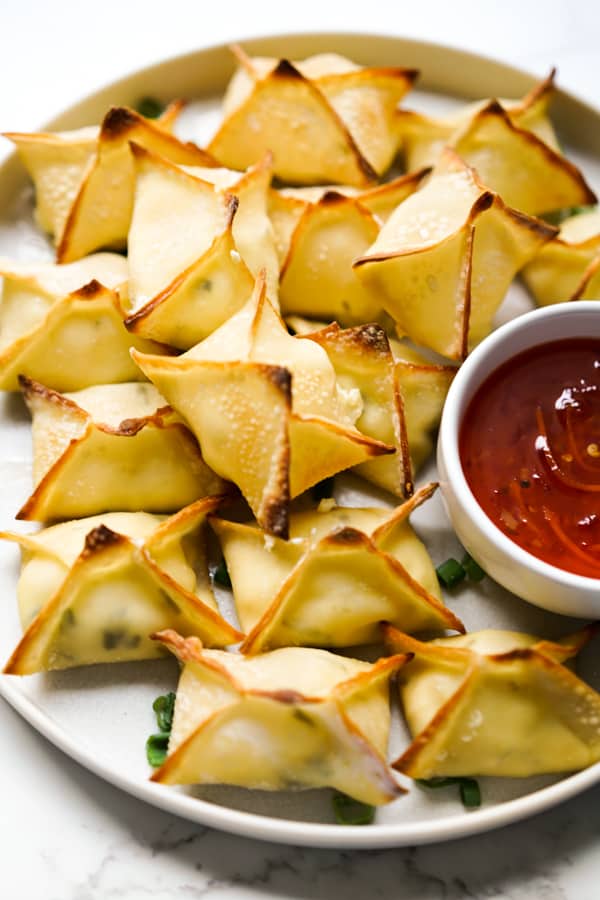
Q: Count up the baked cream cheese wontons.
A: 15